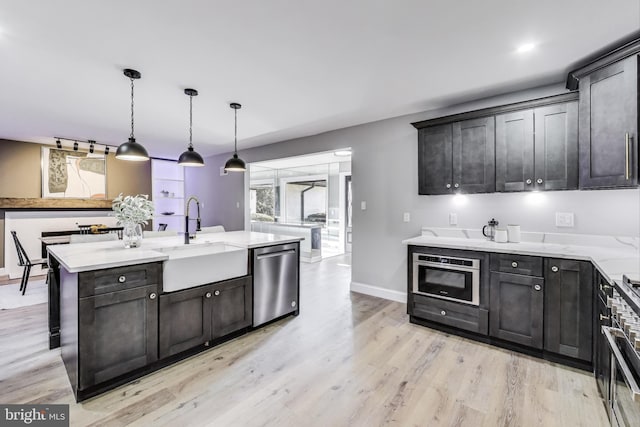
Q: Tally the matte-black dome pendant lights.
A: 3